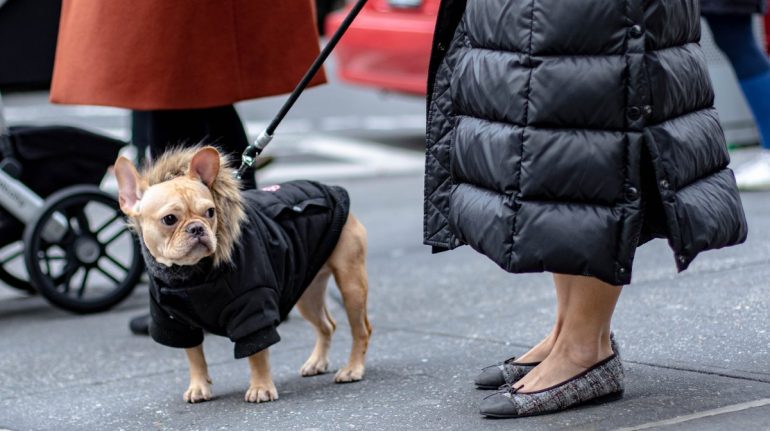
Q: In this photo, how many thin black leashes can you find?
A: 1